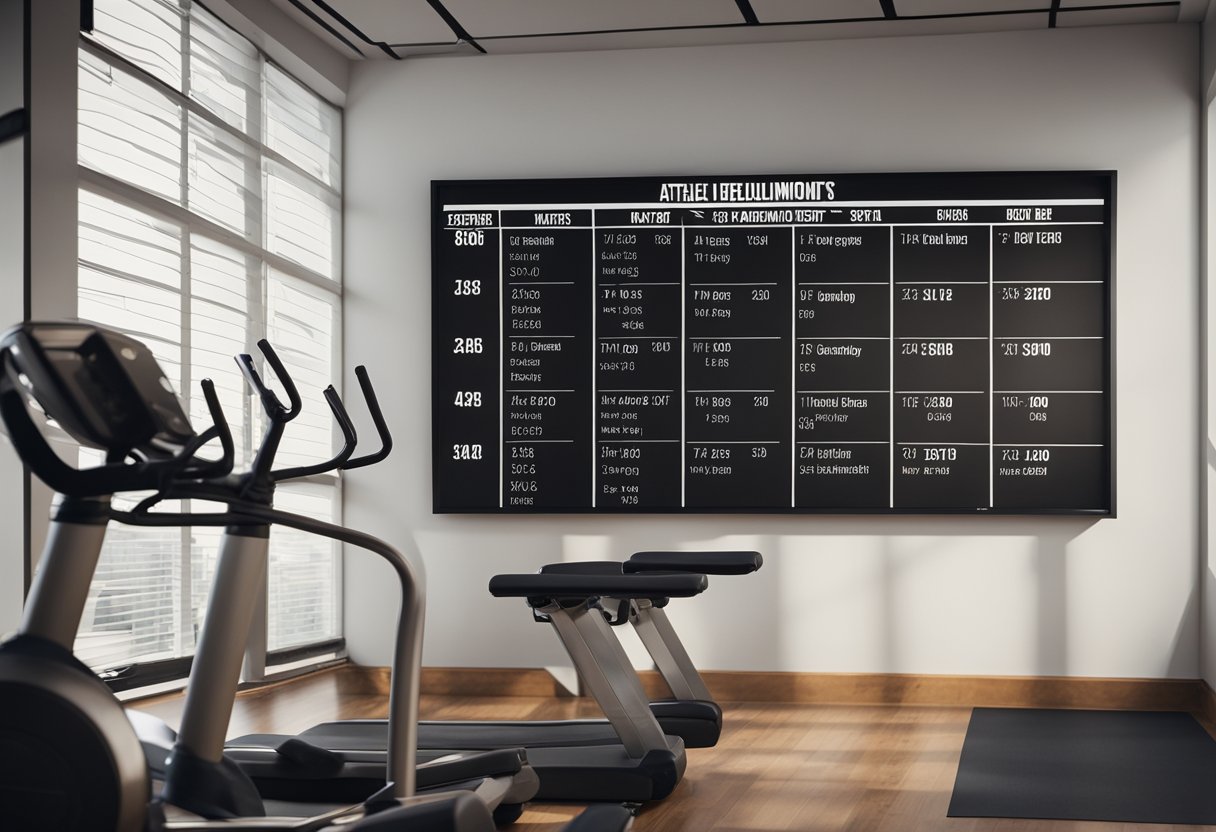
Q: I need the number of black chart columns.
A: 7